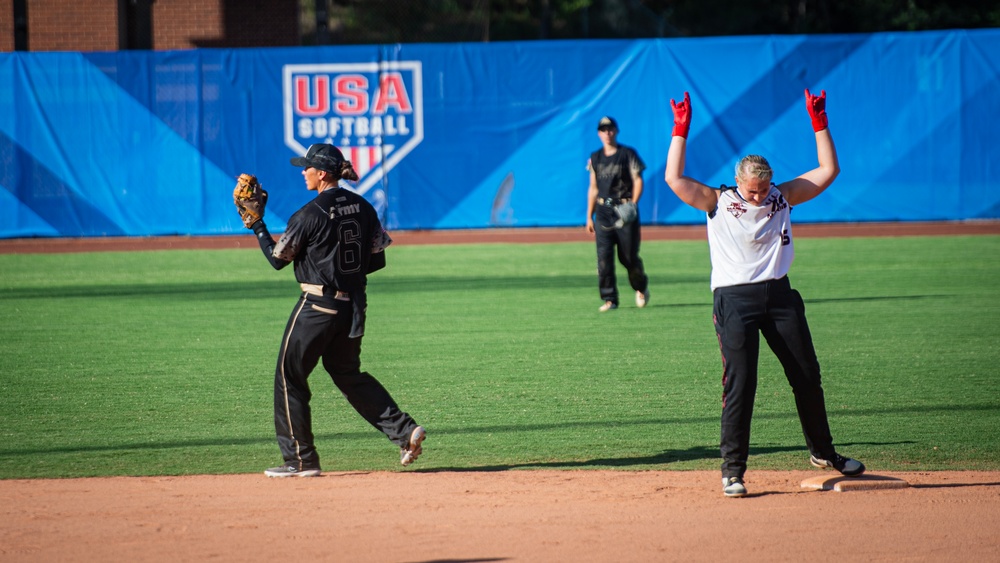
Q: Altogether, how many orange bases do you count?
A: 1